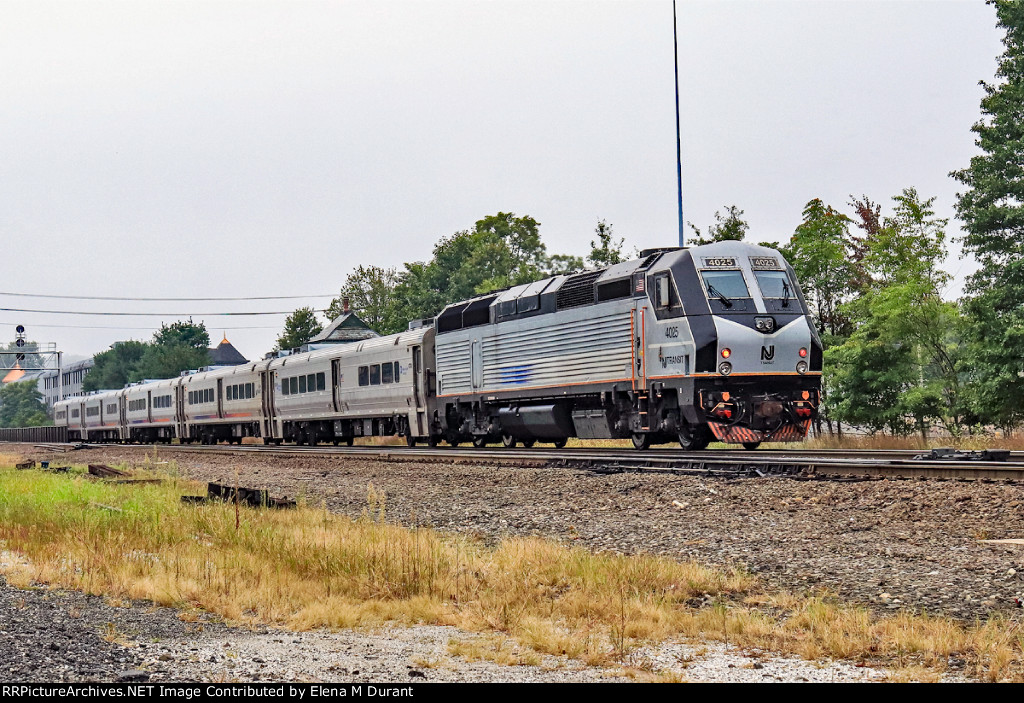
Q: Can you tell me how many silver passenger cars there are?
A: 5